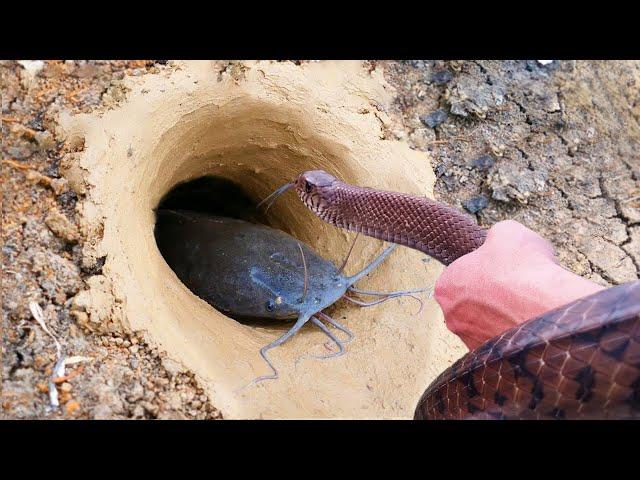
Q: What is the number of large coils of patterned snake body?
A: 1